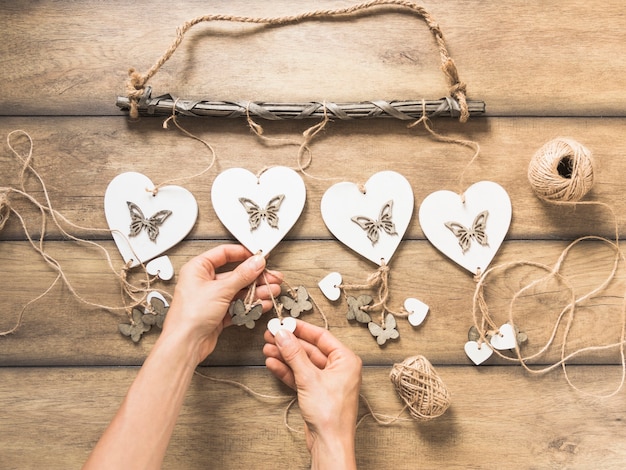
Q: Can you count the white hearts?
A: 11